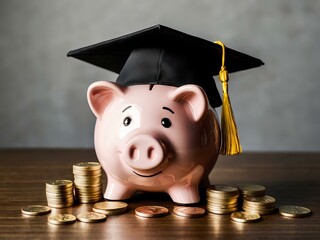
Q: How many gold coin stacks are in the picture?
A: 5